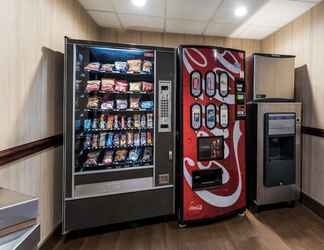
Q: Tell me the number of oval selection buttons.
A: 6